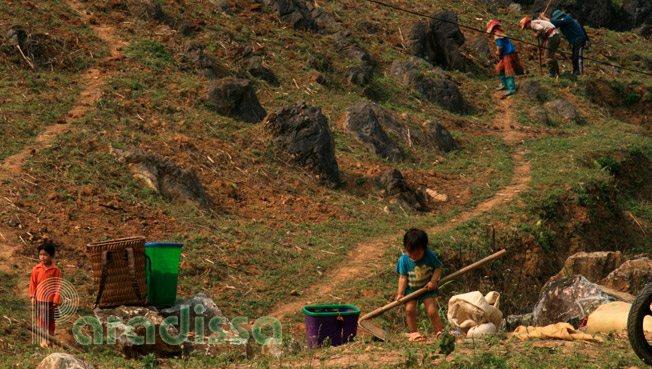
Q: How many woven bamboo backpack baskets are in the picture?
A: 1